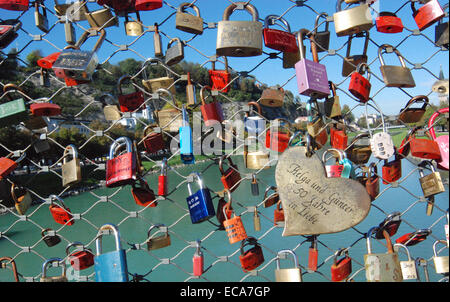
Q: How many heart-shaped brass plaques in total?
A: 1